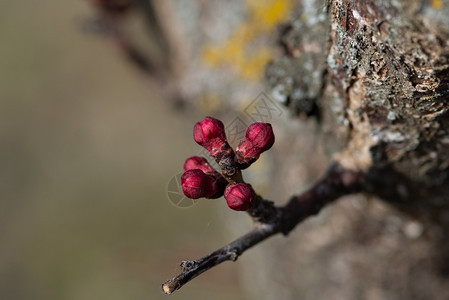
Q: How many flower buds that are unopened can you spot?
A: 5